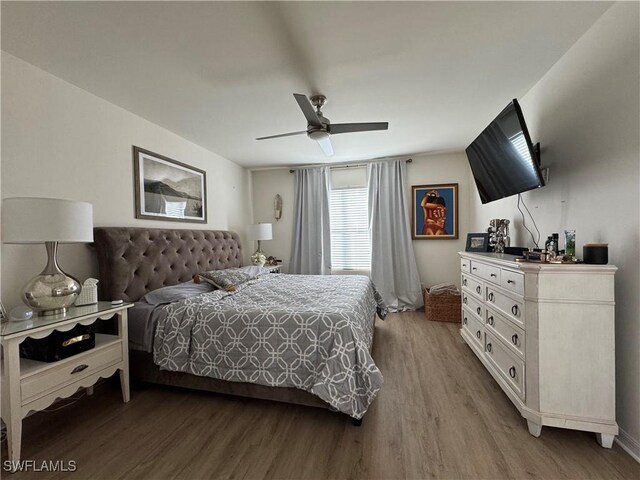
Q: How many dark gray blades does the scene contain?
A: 3